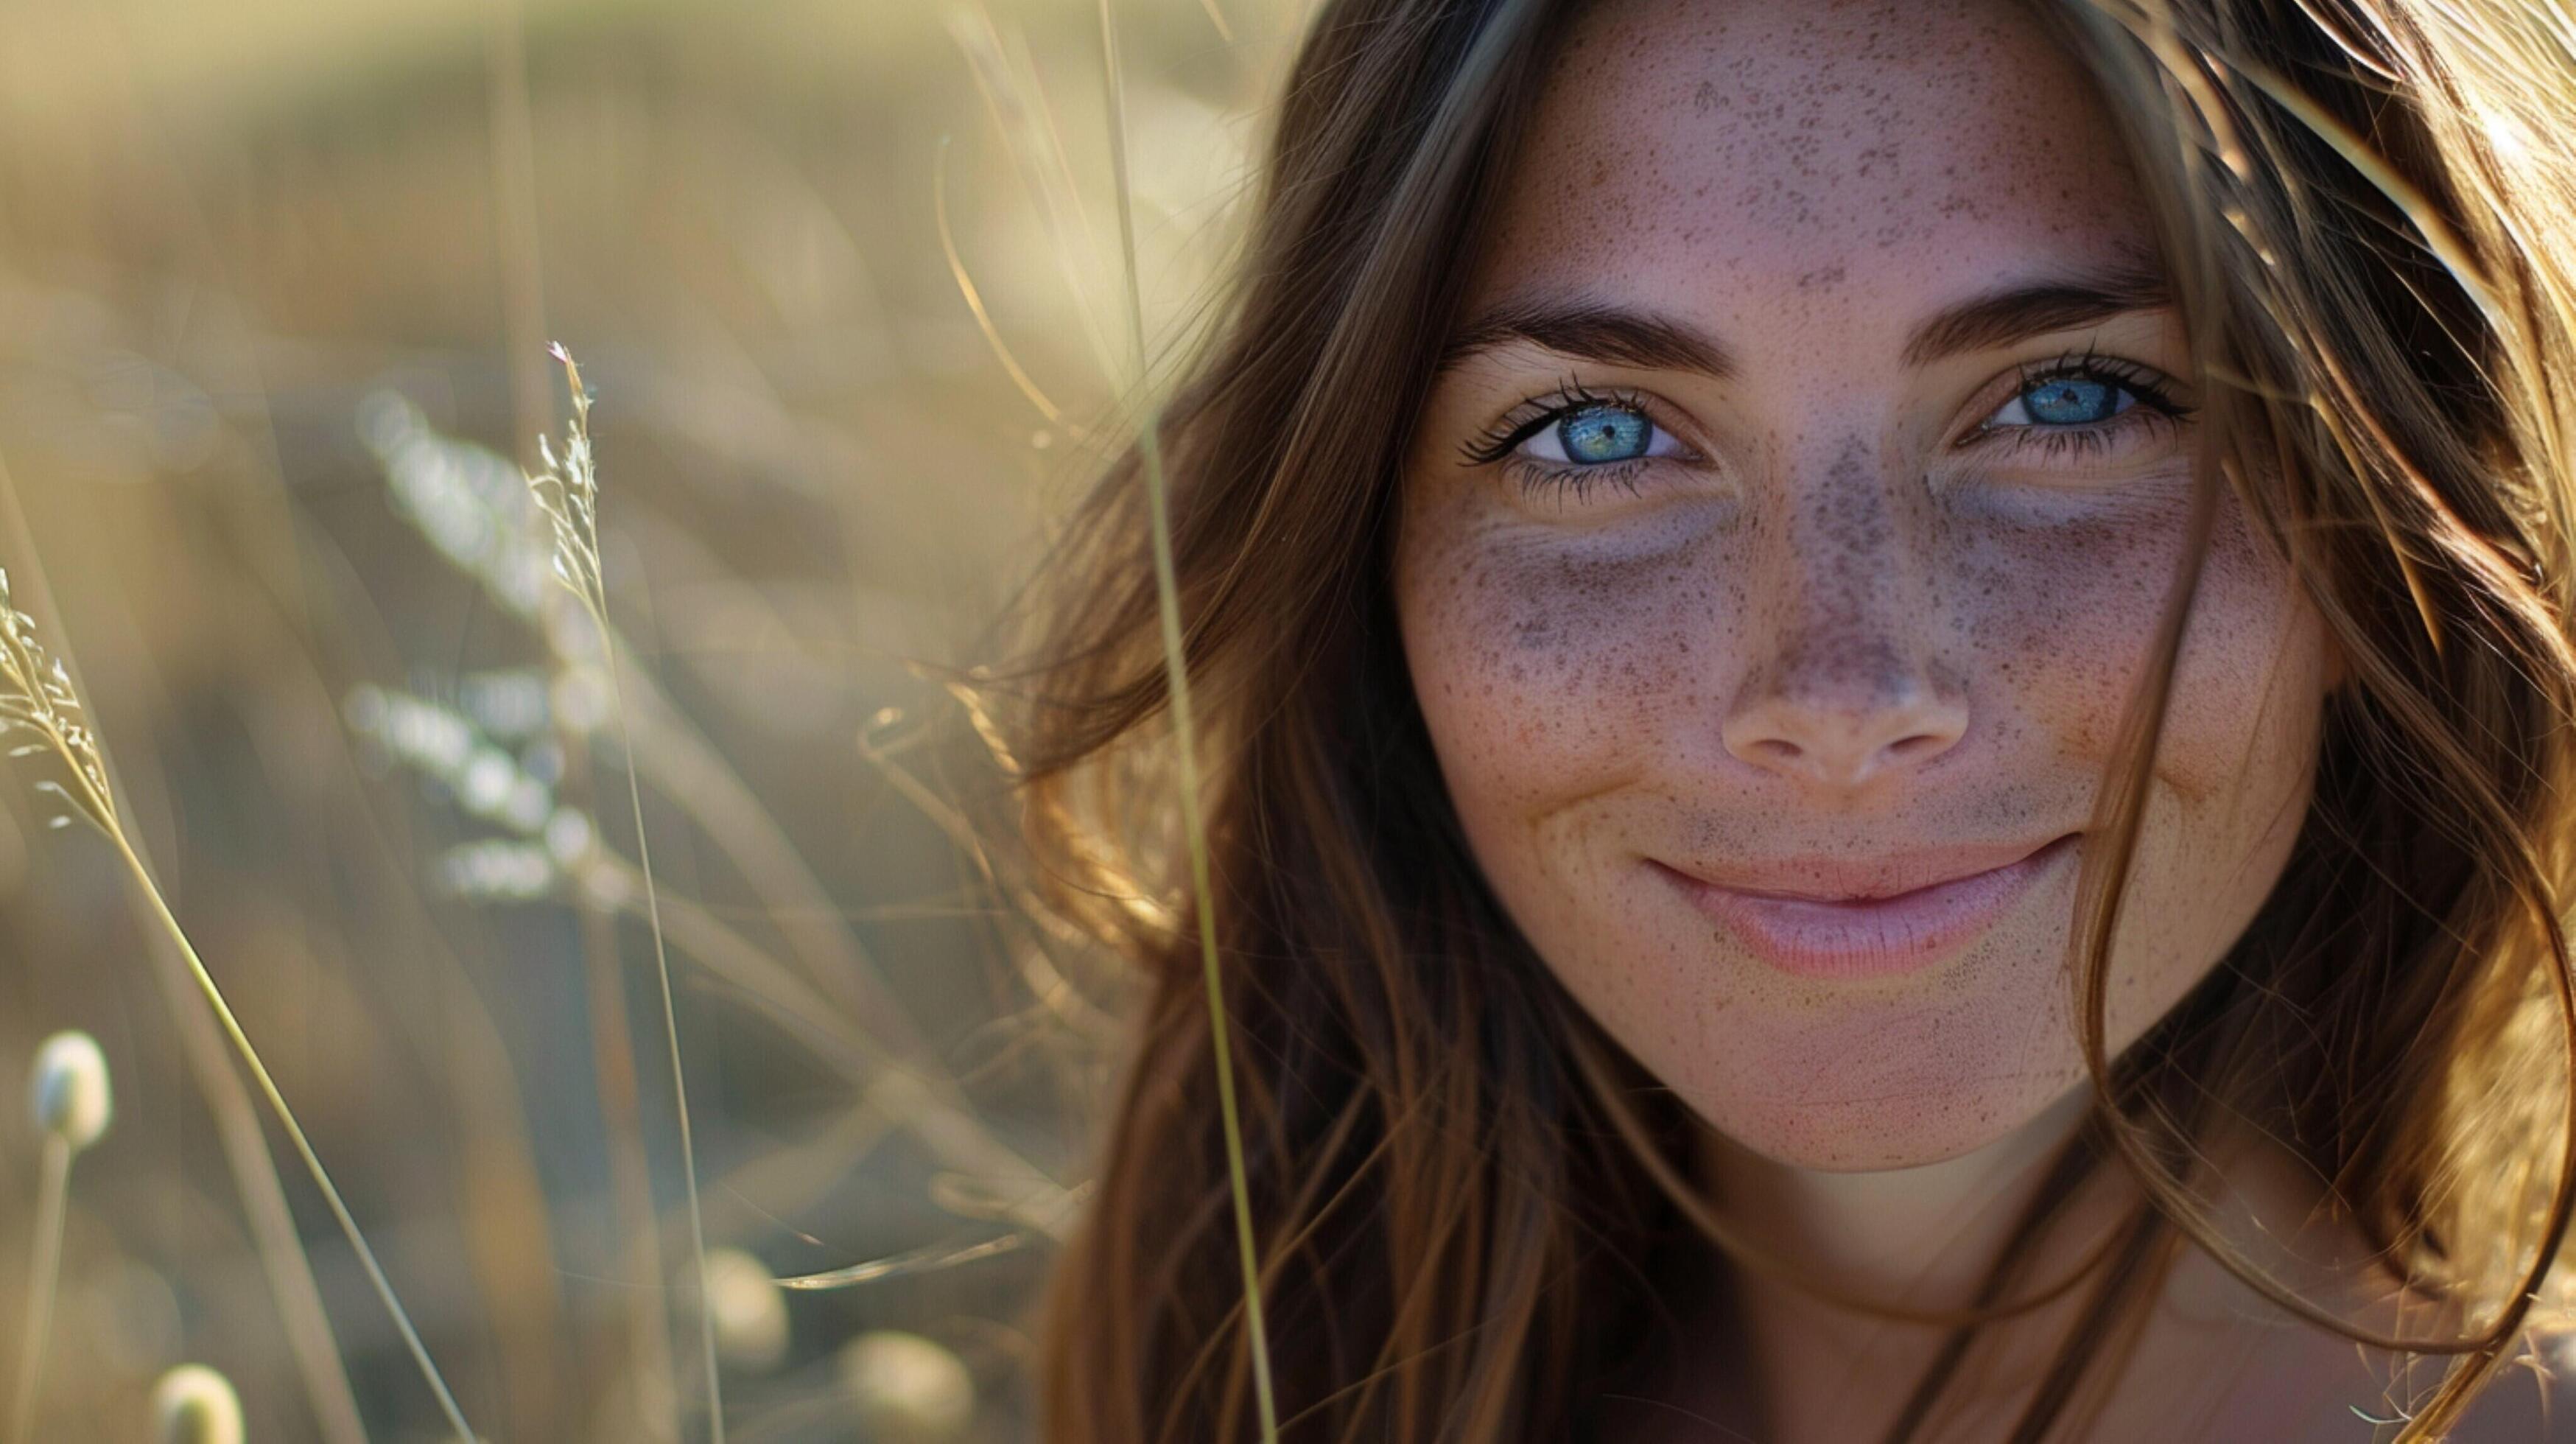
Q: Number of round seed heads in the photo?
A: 4